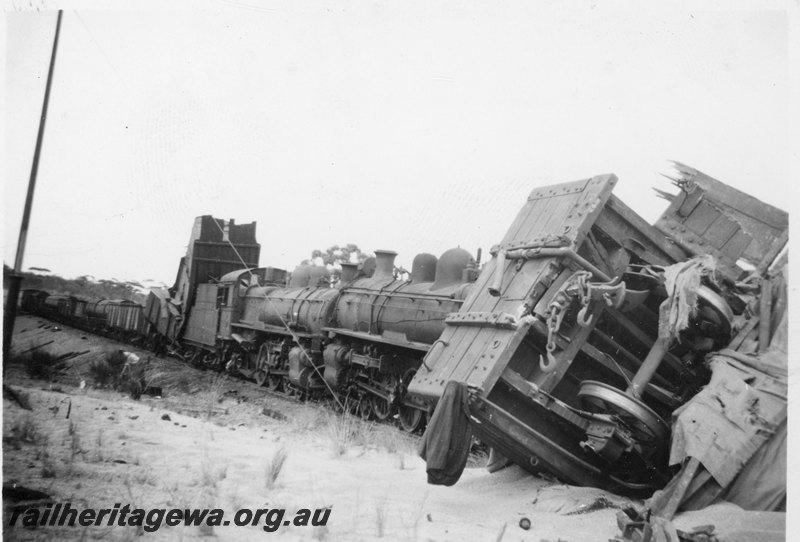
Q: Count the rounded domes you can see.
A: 4